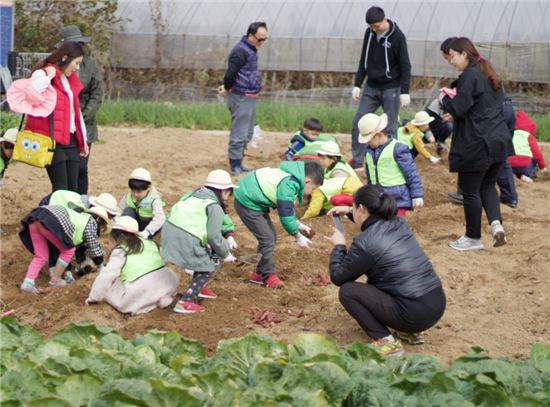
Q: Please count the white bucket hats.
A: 9